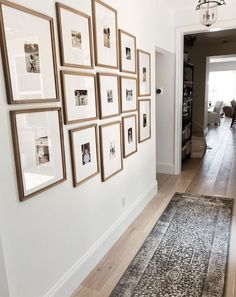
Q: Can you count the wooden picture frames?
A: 13